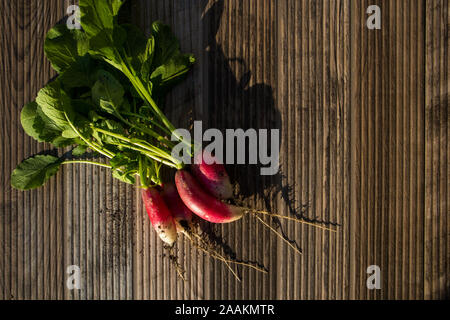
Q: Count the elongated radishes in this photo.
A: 4